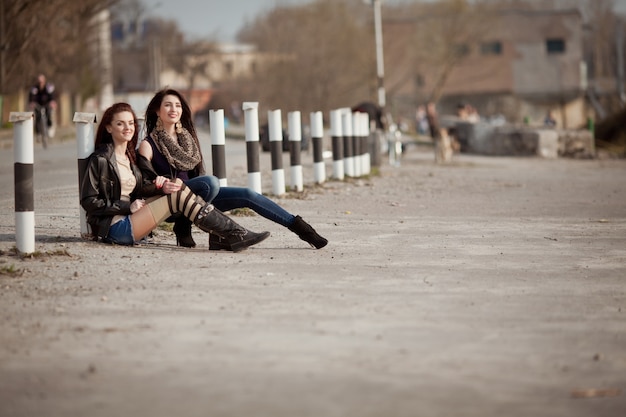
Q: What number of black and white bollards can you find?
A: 12